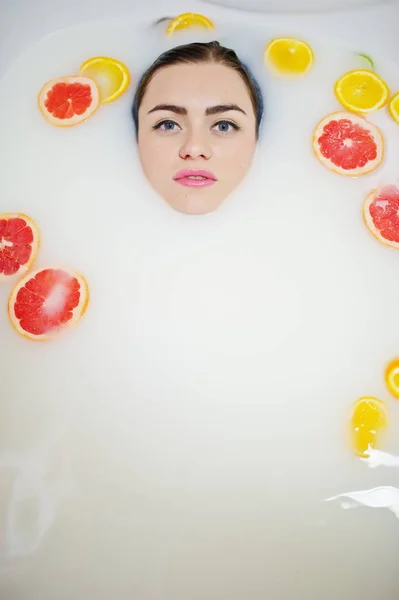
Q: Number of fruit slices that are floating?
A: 12